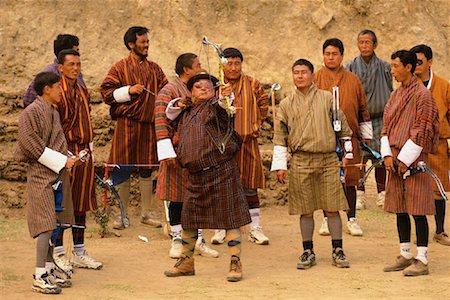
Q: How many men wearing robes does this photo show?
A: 12